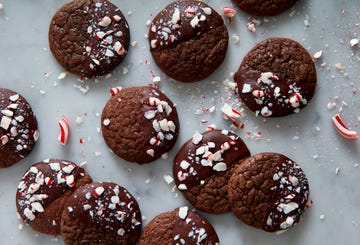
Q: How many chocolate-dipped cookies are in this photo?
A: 11